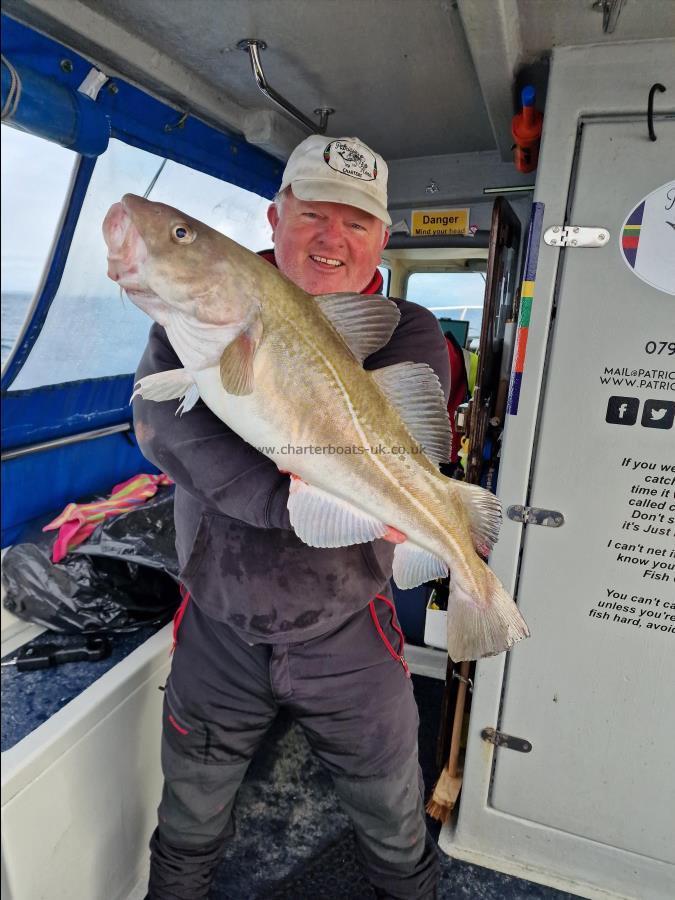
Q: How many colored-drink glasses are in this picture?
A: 0